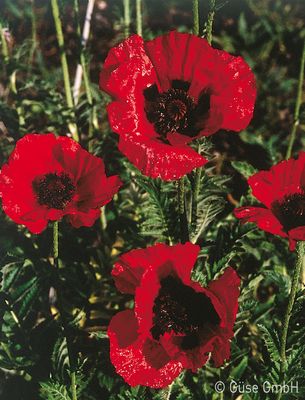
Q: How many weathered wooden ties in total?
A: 0